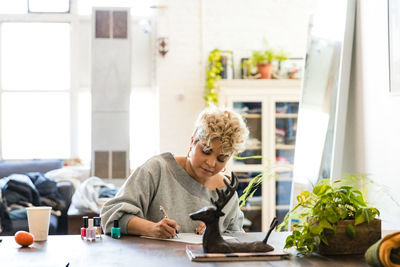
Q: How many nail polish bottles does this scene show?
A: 4